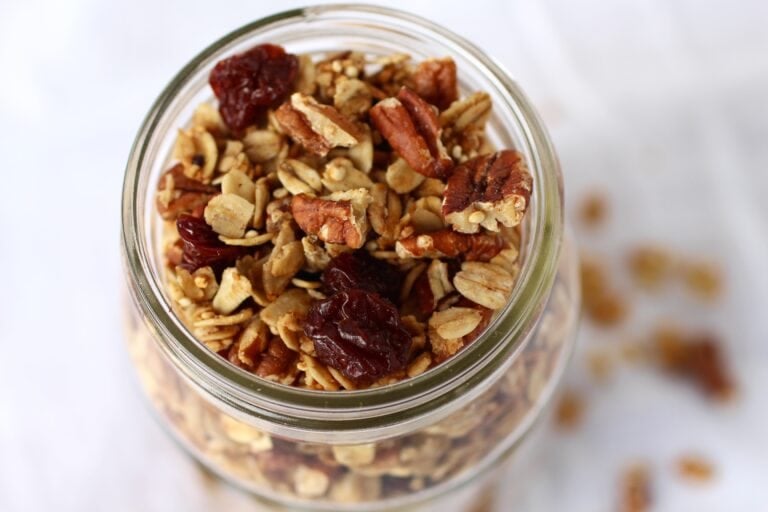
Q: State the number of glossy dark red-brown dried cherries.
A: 4